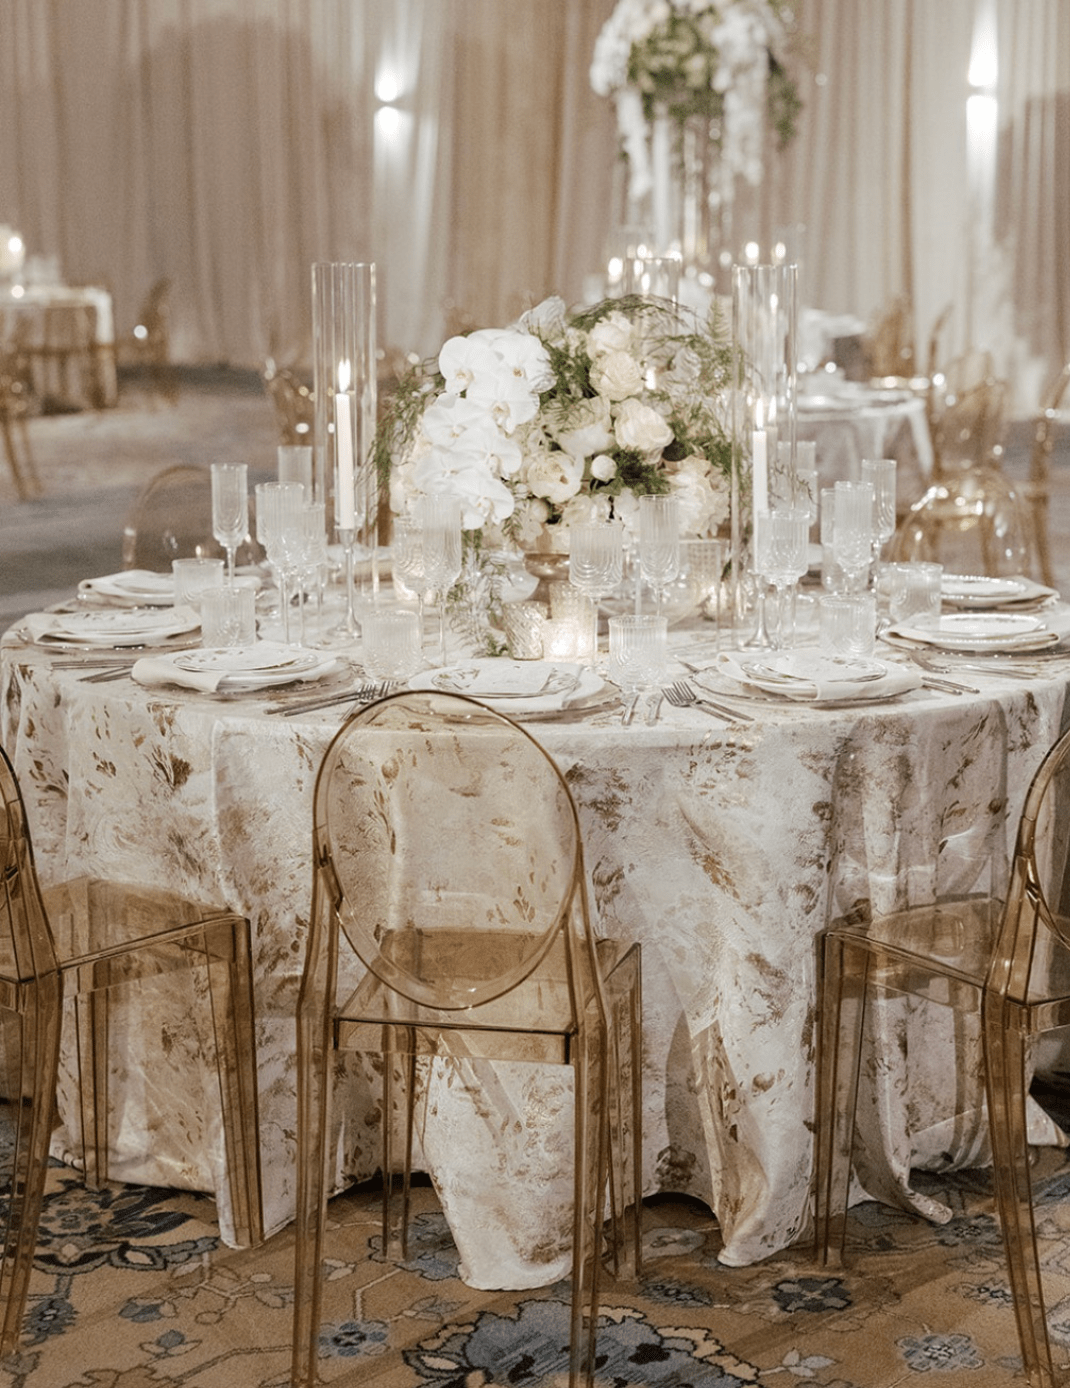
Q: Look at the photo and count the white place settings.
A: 7